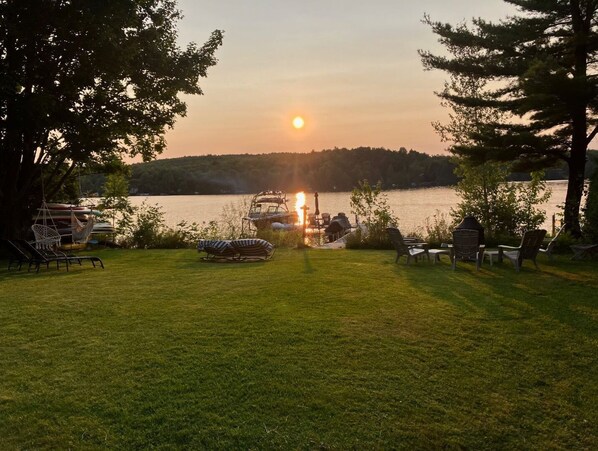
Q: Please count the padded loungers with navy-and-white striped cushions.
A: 2